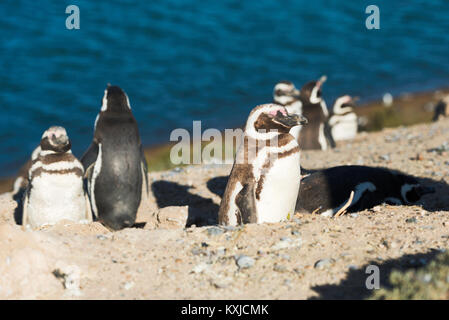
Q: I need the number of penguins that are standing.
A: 6